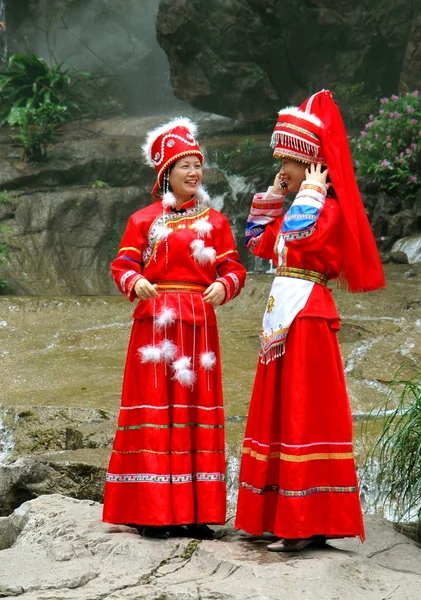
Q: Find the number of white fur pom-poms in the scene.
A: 12